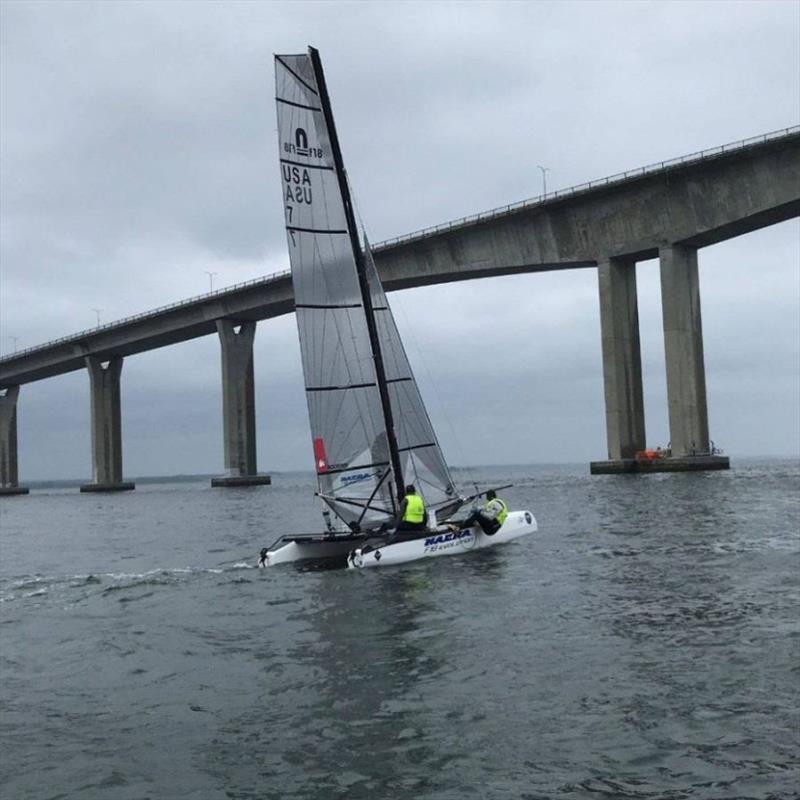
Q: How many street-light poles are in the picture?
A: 4